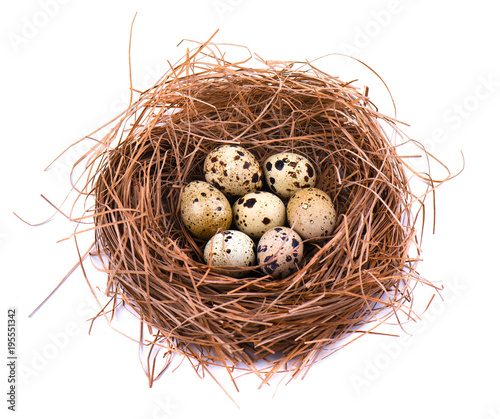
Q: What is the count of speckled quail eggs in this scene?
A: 7